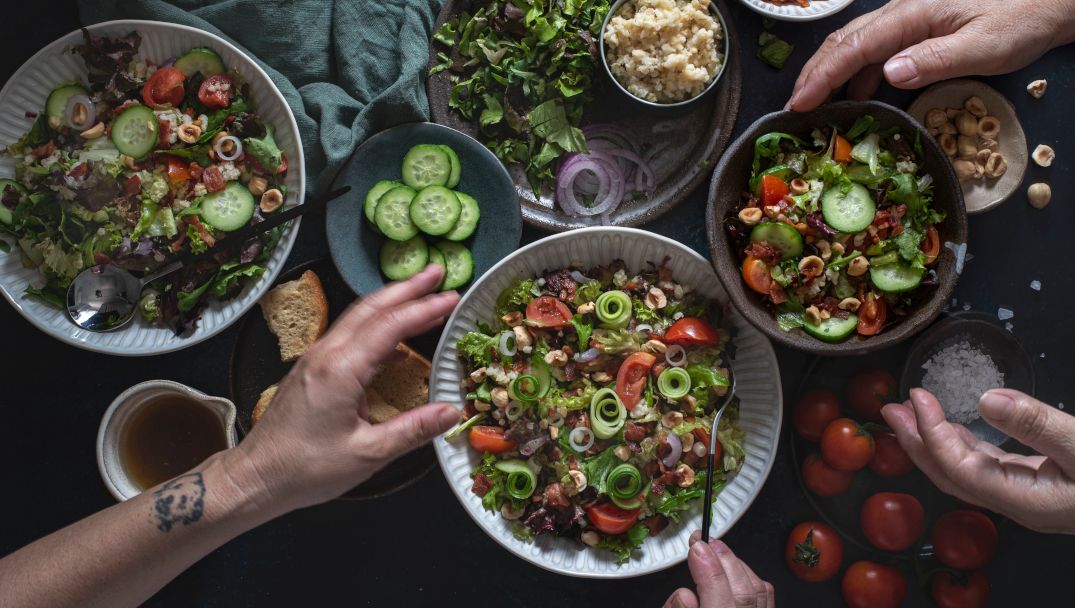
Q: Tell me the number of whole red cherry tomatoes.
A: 10